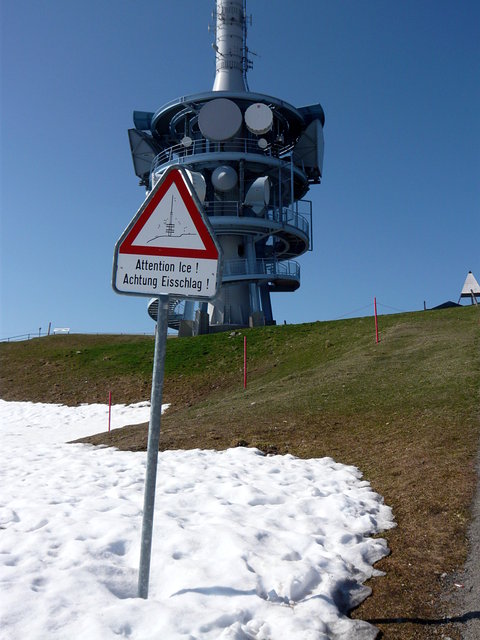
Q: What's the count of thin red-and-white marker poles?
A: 3